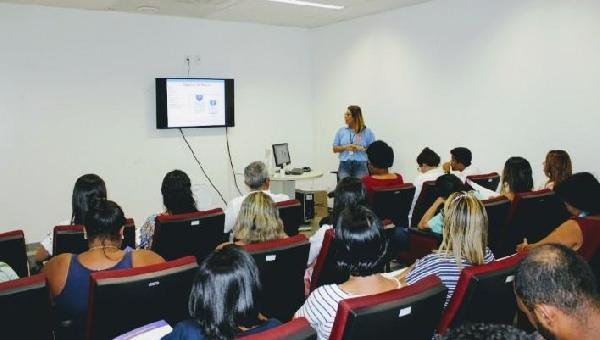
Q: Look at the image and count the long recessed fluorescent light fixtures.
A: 1